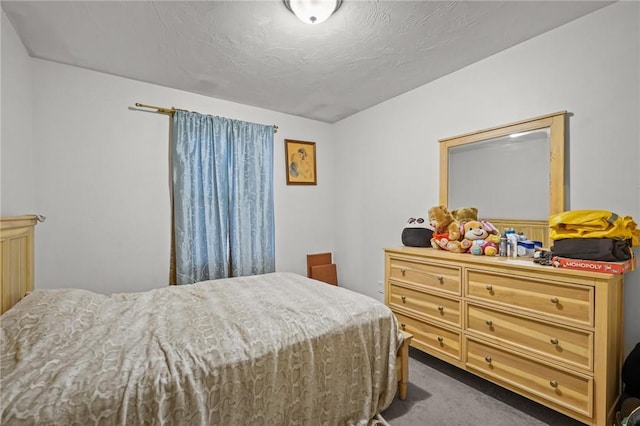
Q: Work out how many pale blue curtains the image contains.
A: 2